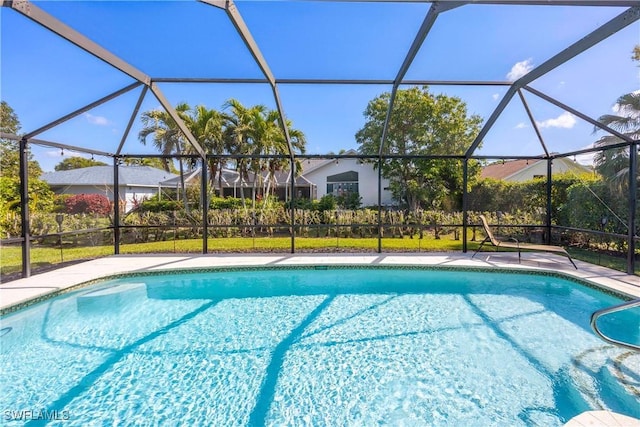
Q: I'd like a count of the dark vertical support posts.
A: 8